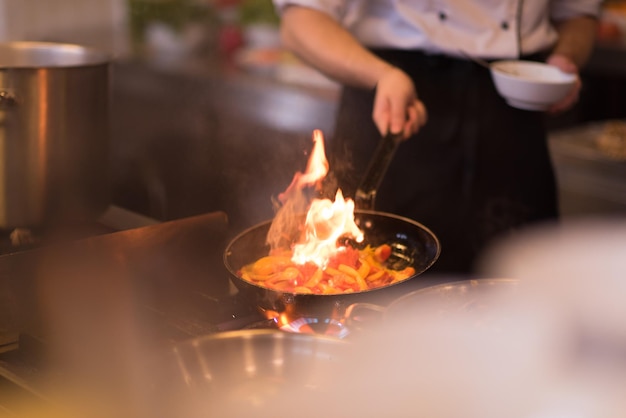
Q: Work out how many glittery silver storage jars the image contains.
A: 0